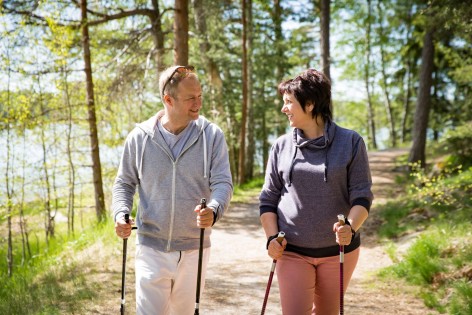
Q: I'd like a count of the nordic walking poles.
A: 4